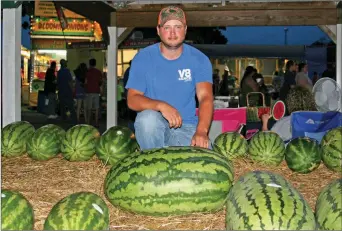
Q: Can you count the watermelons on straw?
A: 13